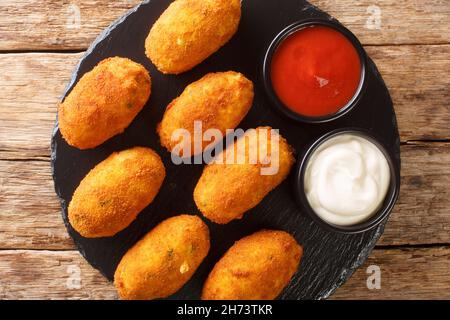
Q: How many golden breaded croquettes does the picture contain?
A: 7